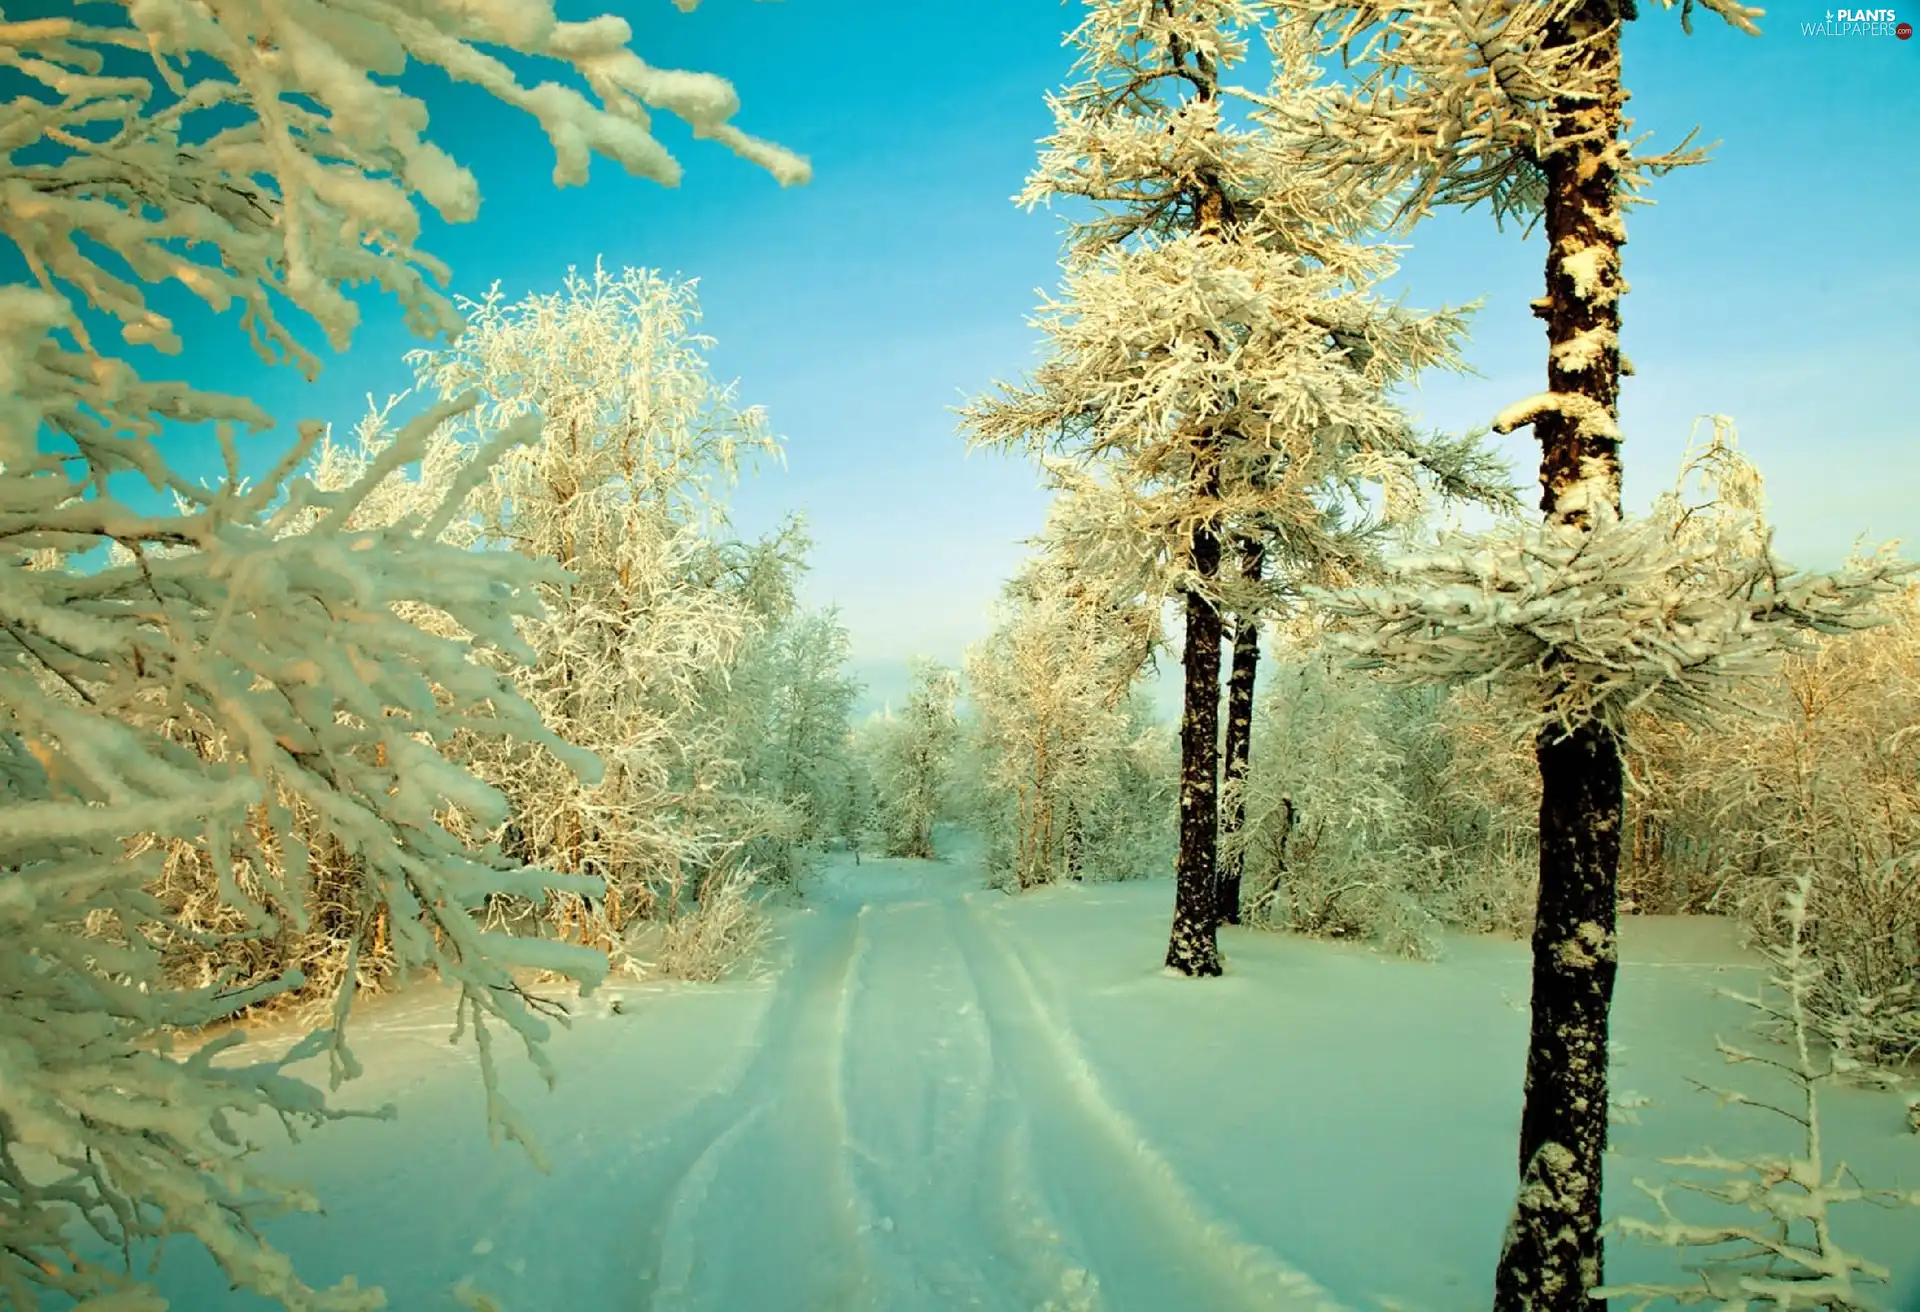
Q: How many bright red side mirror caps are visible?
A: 0